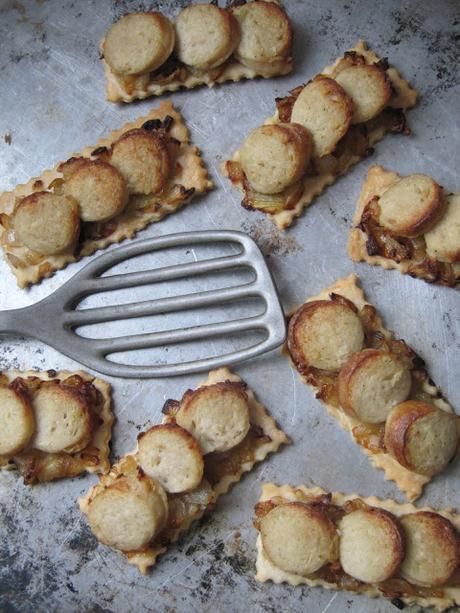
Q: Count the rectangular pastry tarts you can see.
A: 8